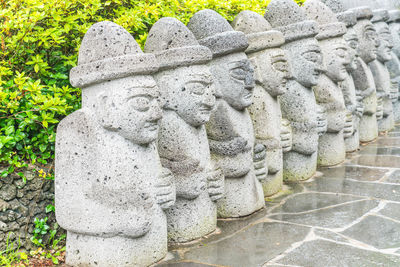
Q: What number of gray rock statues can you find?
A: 10